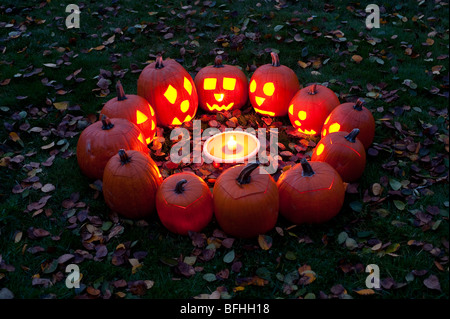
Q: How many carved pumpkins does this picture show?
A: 12